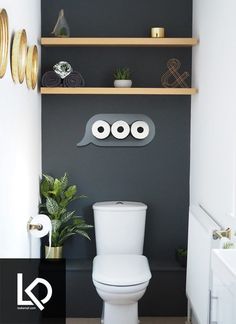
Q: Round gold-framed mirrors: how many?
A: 3